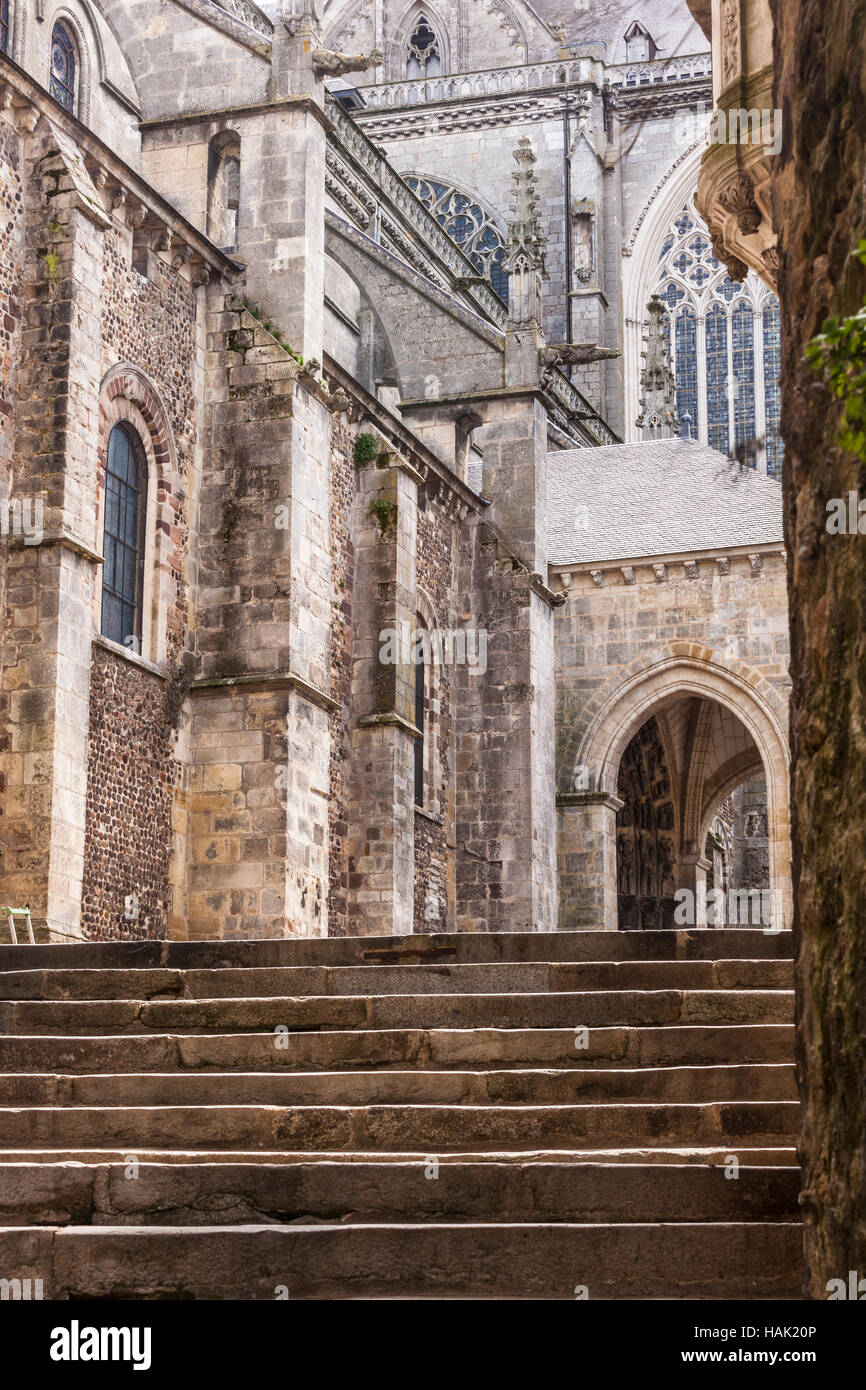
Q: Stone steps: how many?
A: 9